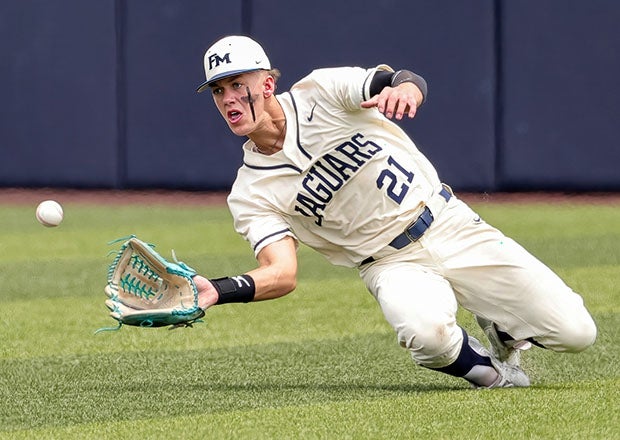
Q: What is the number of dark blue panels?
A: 4